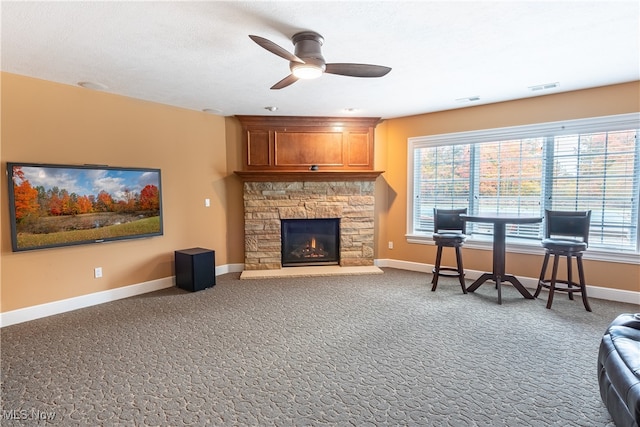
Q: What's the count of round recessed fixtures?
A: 4